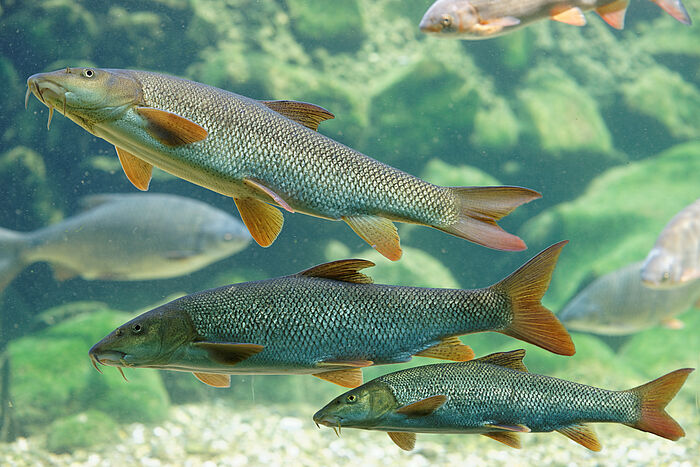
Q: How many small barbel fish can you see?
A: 1